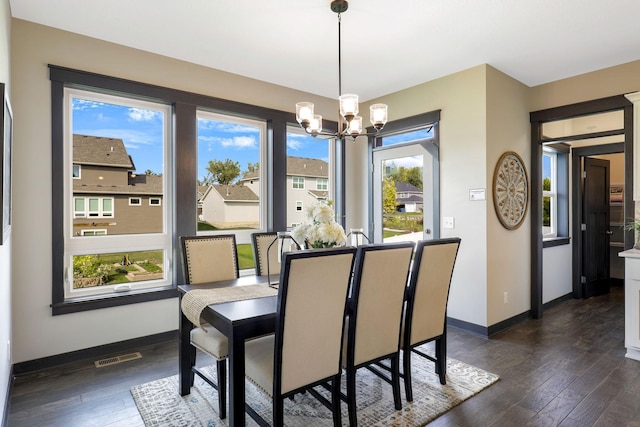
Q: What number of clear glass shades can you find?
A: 5